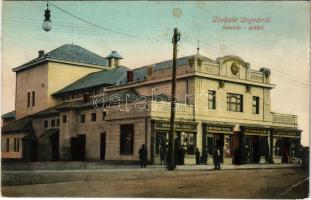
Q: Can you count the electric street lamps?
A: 1